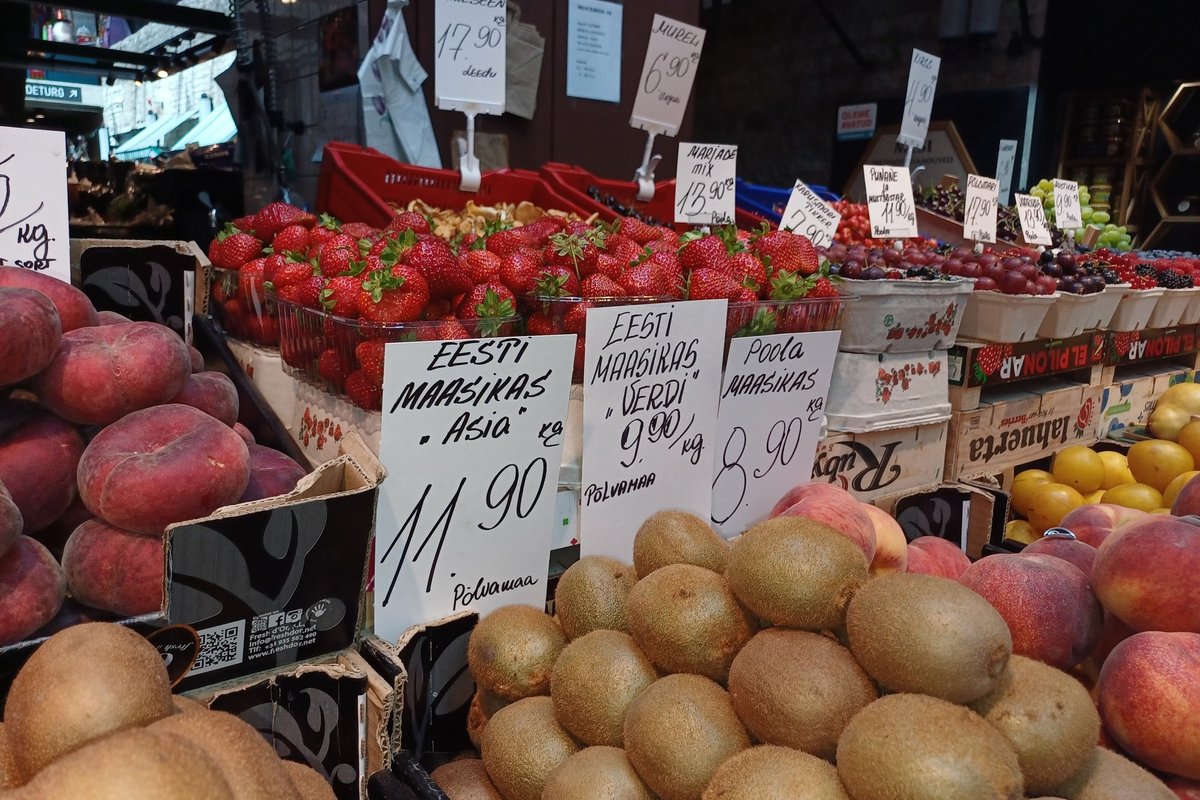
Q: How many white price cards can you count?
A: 14